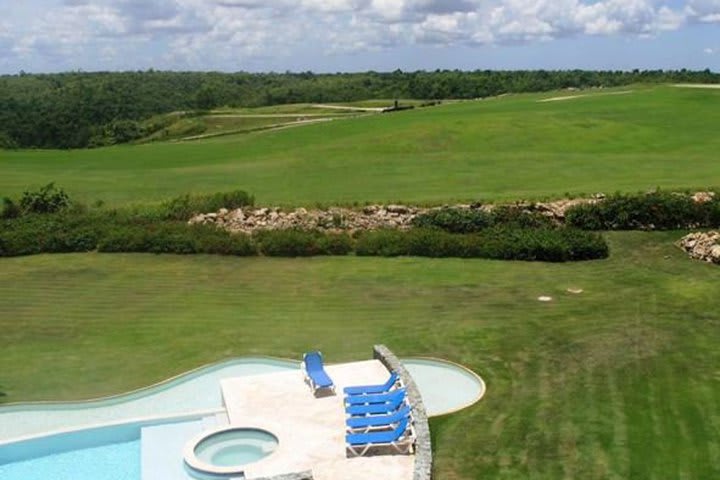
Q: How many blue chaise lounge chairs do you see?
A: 6